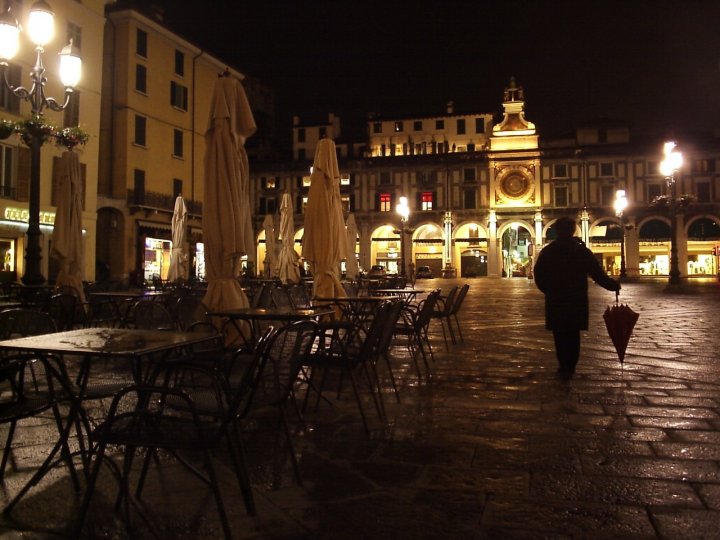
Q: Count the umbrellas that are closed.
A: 8